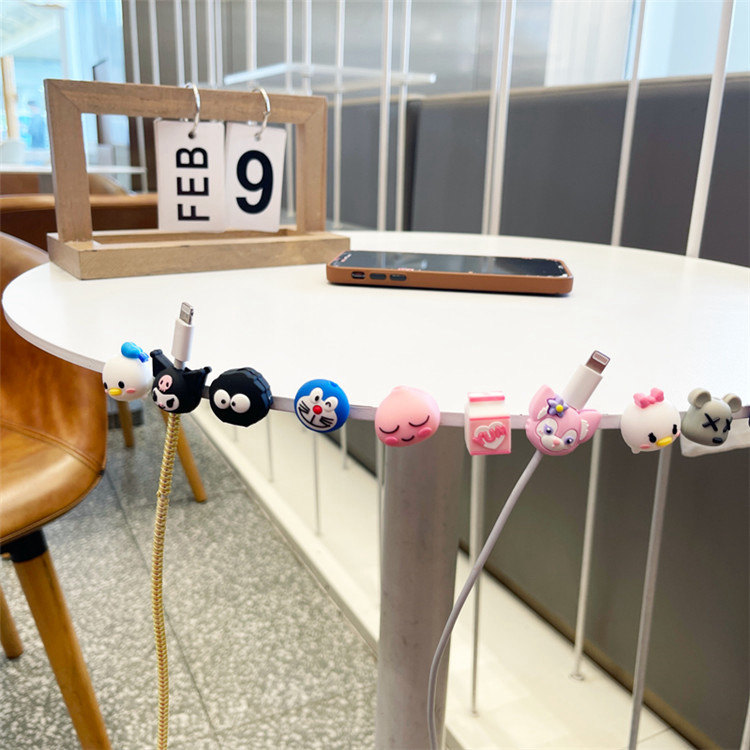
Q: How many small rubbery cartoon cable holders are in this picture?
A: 9